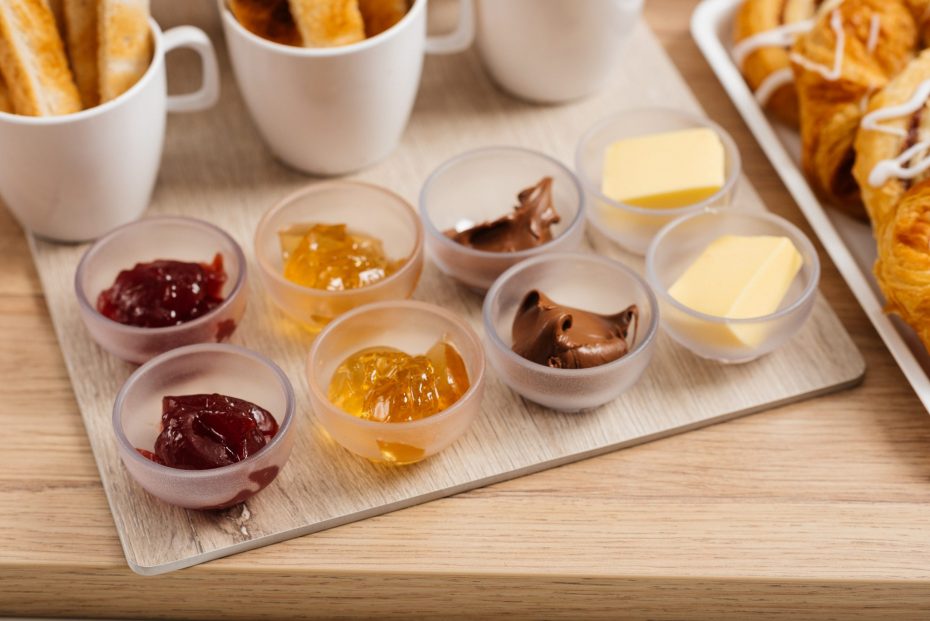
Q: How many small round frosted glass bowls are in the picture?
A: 8